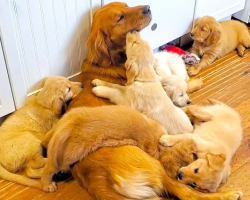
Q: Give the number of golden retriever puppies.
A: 6